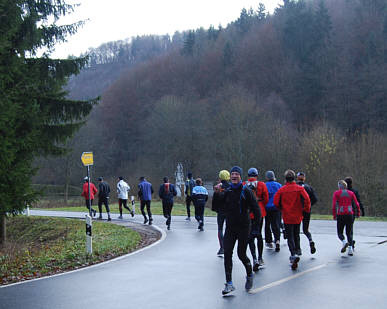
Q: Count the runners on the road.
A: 15